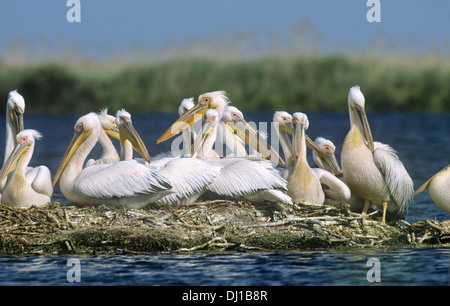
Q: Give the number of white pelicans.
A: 14